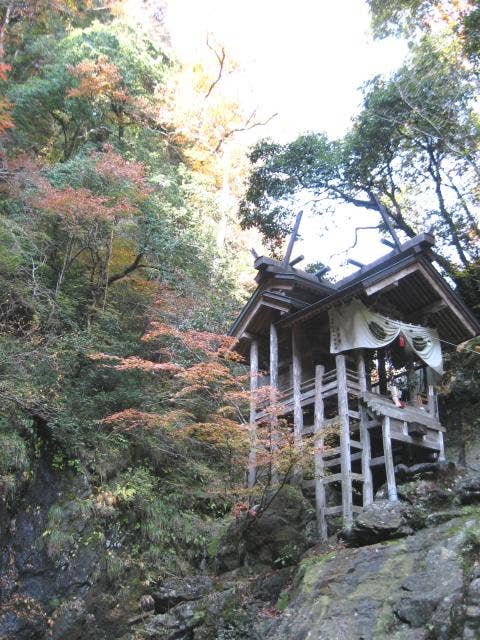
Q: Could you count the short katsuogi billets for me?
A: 4